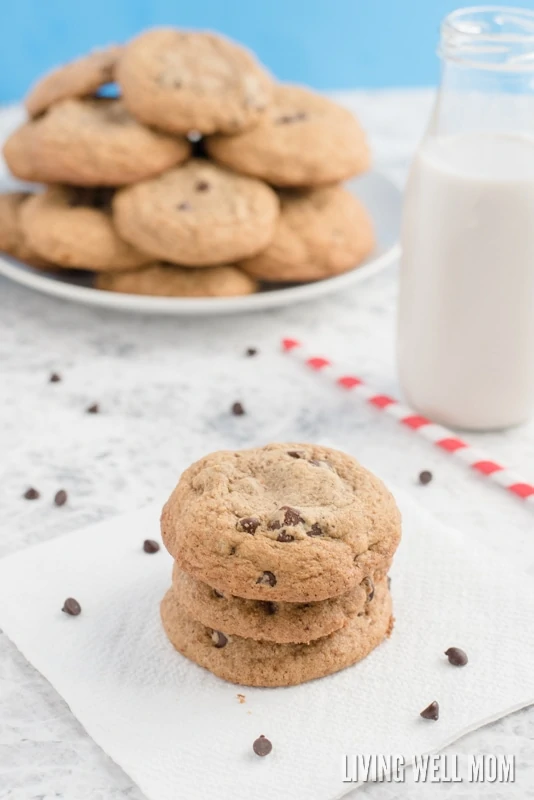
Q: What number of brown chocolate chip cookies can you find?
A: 12